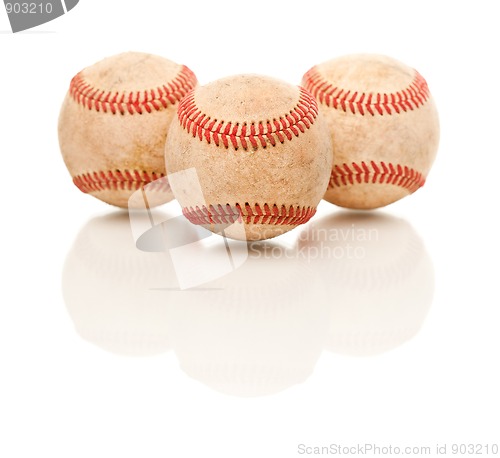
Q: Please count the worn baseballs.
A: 3